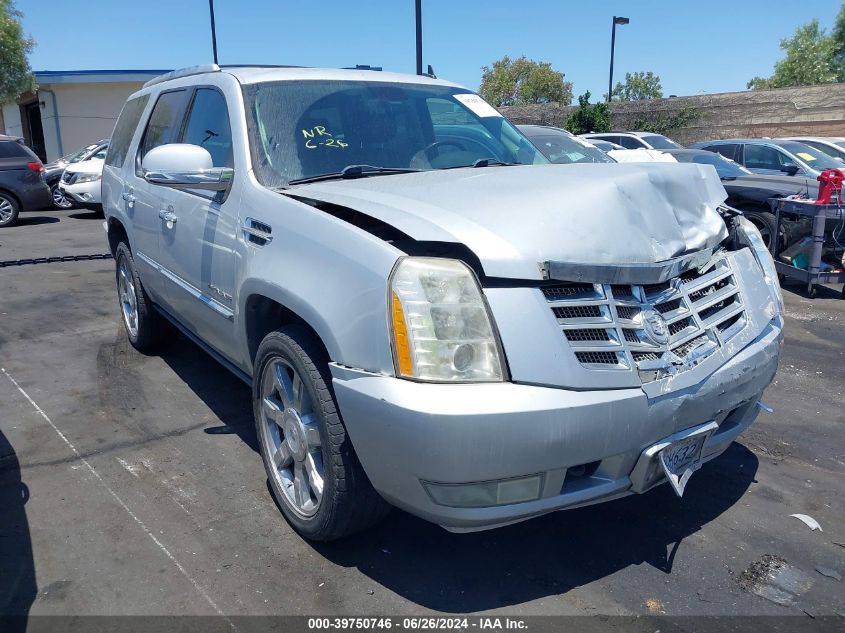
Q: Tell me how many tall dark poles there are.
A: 3